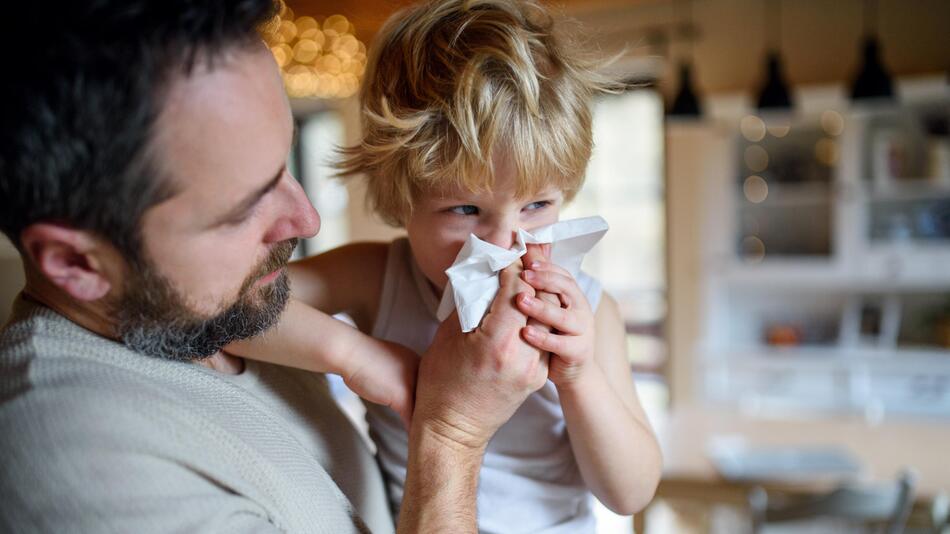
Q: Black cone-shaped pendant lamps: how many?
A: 3